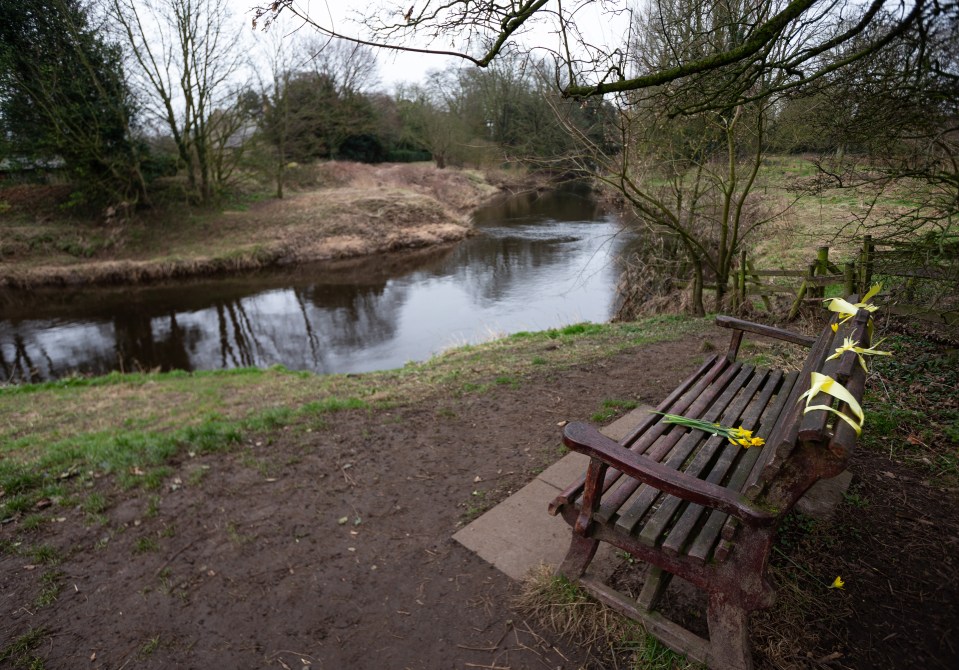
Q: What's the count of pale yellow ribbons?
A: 3